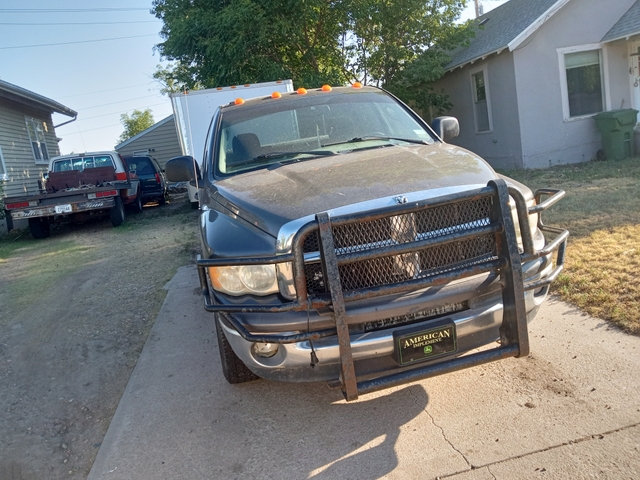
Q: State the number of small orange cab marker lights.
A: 5